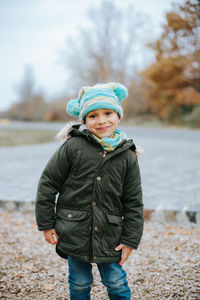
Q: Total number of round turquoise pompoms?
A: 2